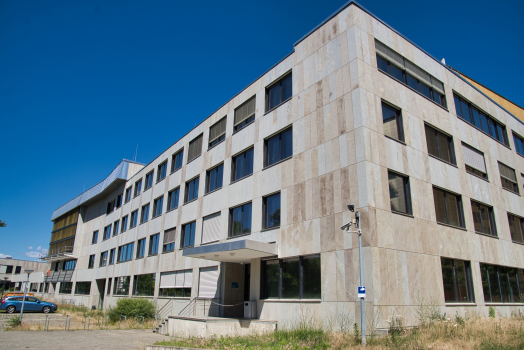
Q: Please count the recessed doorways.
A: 2